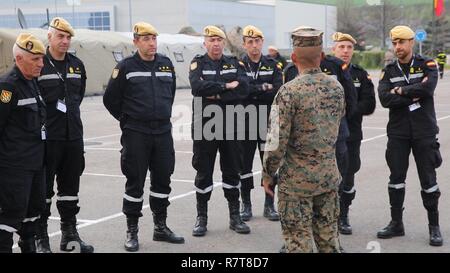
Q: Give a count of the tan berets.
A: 7